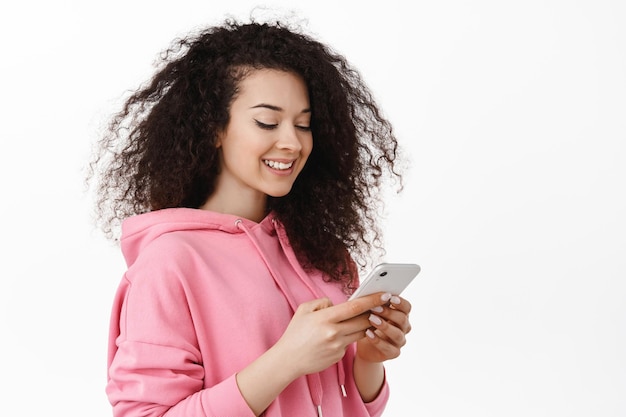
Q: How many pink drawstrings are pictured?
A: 2